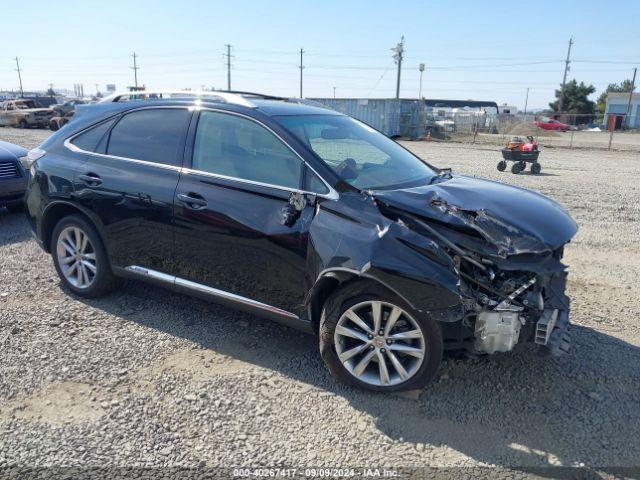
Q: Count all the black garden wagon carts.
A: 1